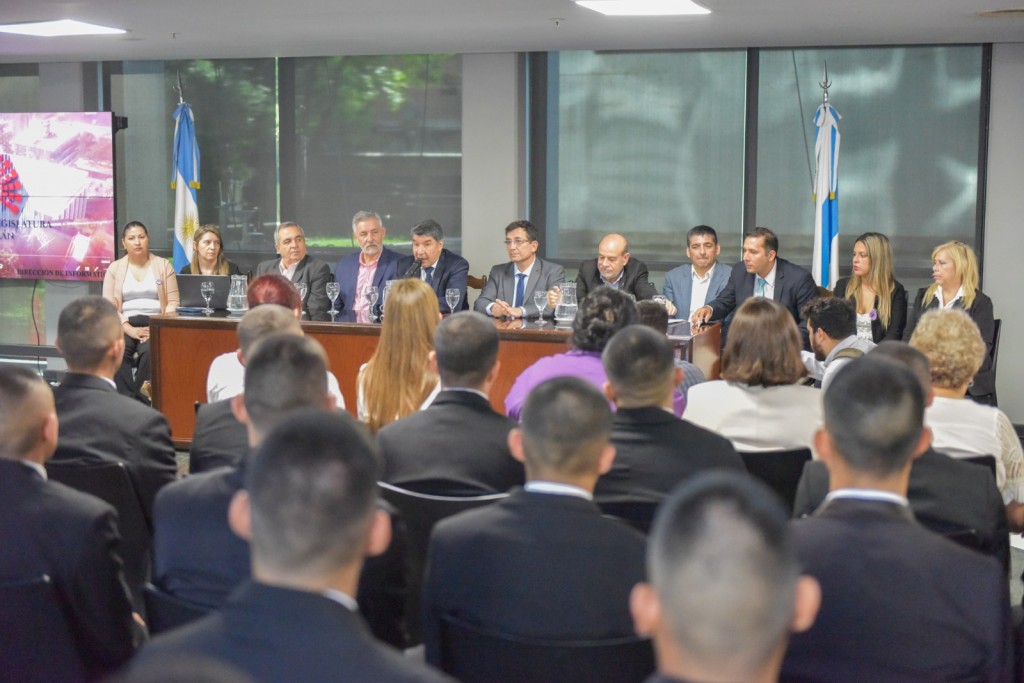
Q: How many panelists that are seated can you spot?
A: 11